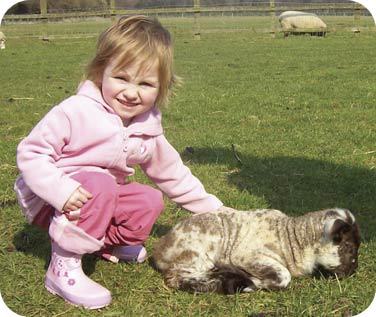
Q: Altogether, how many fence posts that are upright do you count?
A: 5